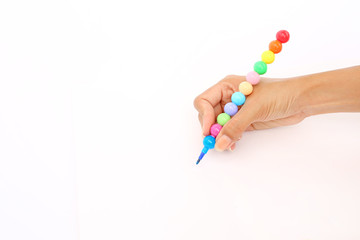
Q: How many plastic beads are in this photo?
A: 11